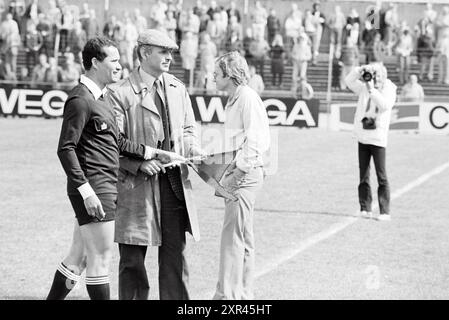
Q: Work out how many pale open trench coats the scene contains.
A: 1